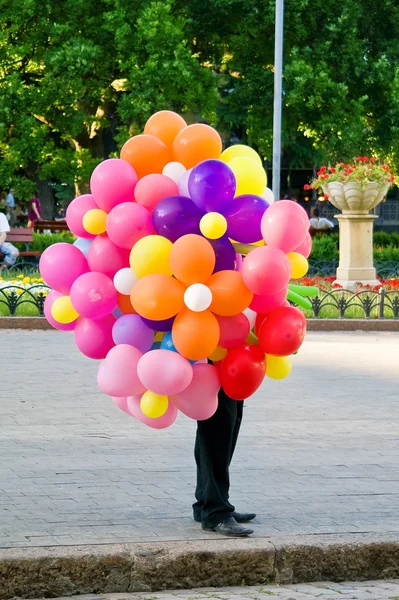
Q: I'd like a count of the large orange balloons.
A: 7